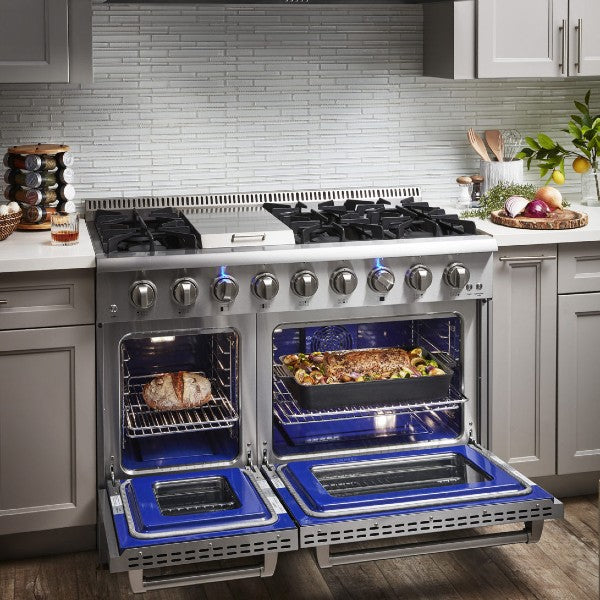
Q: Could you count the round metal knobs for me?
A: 9